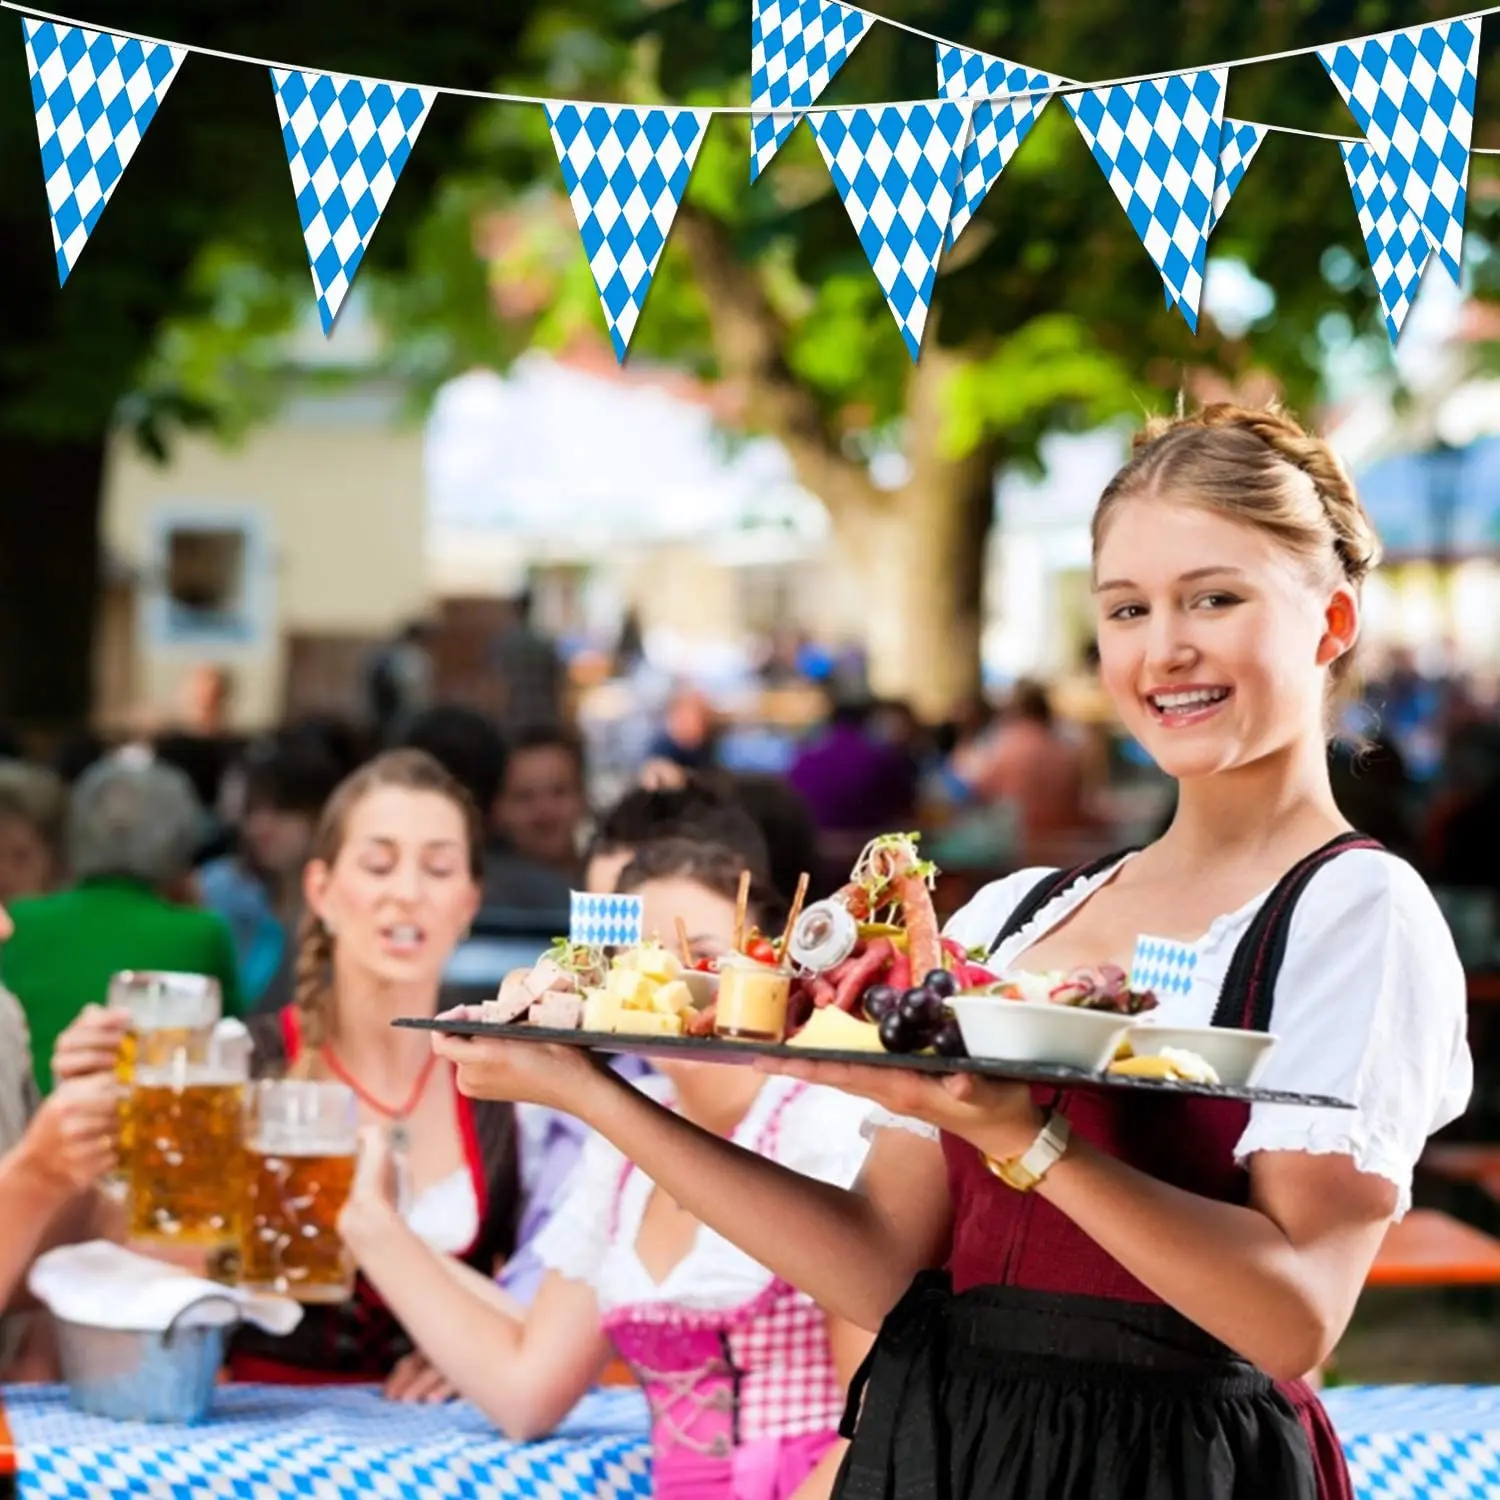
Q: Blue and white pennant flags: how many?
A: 10